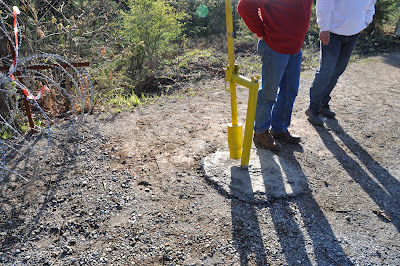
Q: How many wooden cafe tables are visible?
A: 0